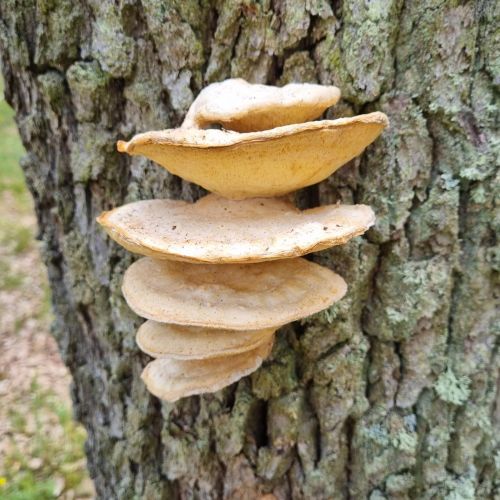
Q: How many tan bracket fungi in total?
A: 6